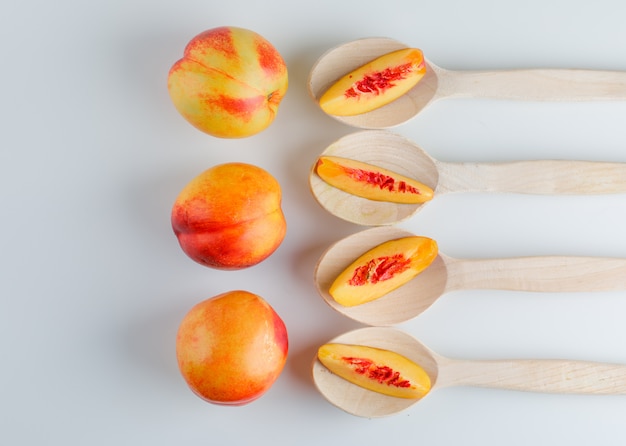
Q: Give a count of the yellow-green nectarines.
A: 1